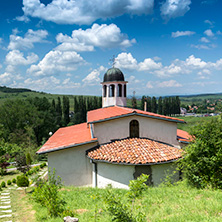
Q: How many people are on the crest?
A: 0